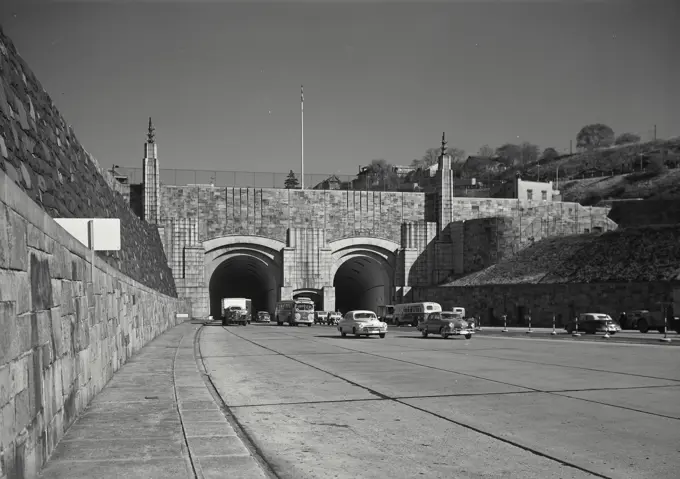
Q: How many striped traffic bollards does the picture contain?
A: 7